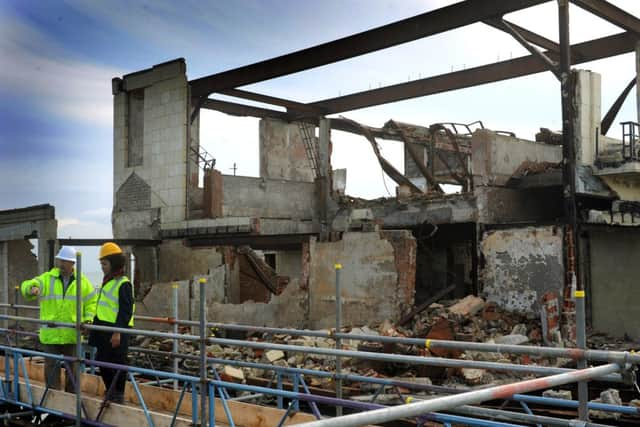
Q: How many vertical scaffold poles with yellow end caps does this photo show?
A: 6